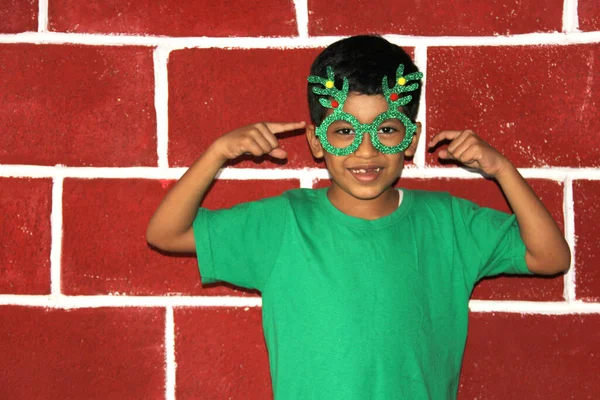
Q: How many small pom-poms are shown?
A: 4